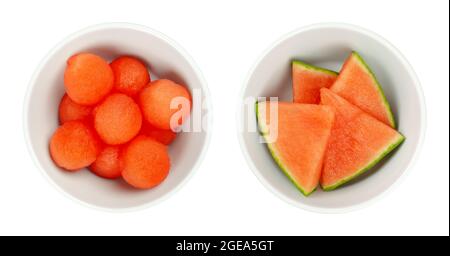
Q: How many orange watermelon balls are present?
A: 9